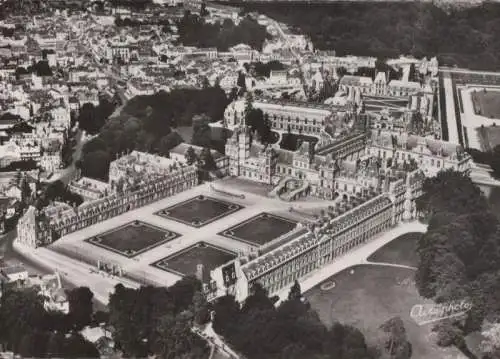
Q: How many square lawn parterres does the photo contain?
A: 4